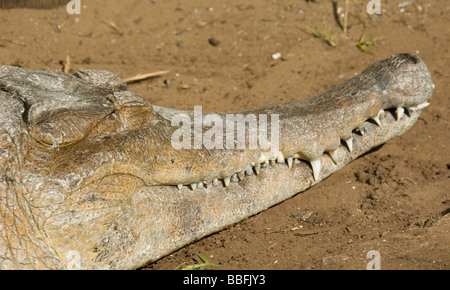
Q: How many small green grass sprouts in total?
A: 3